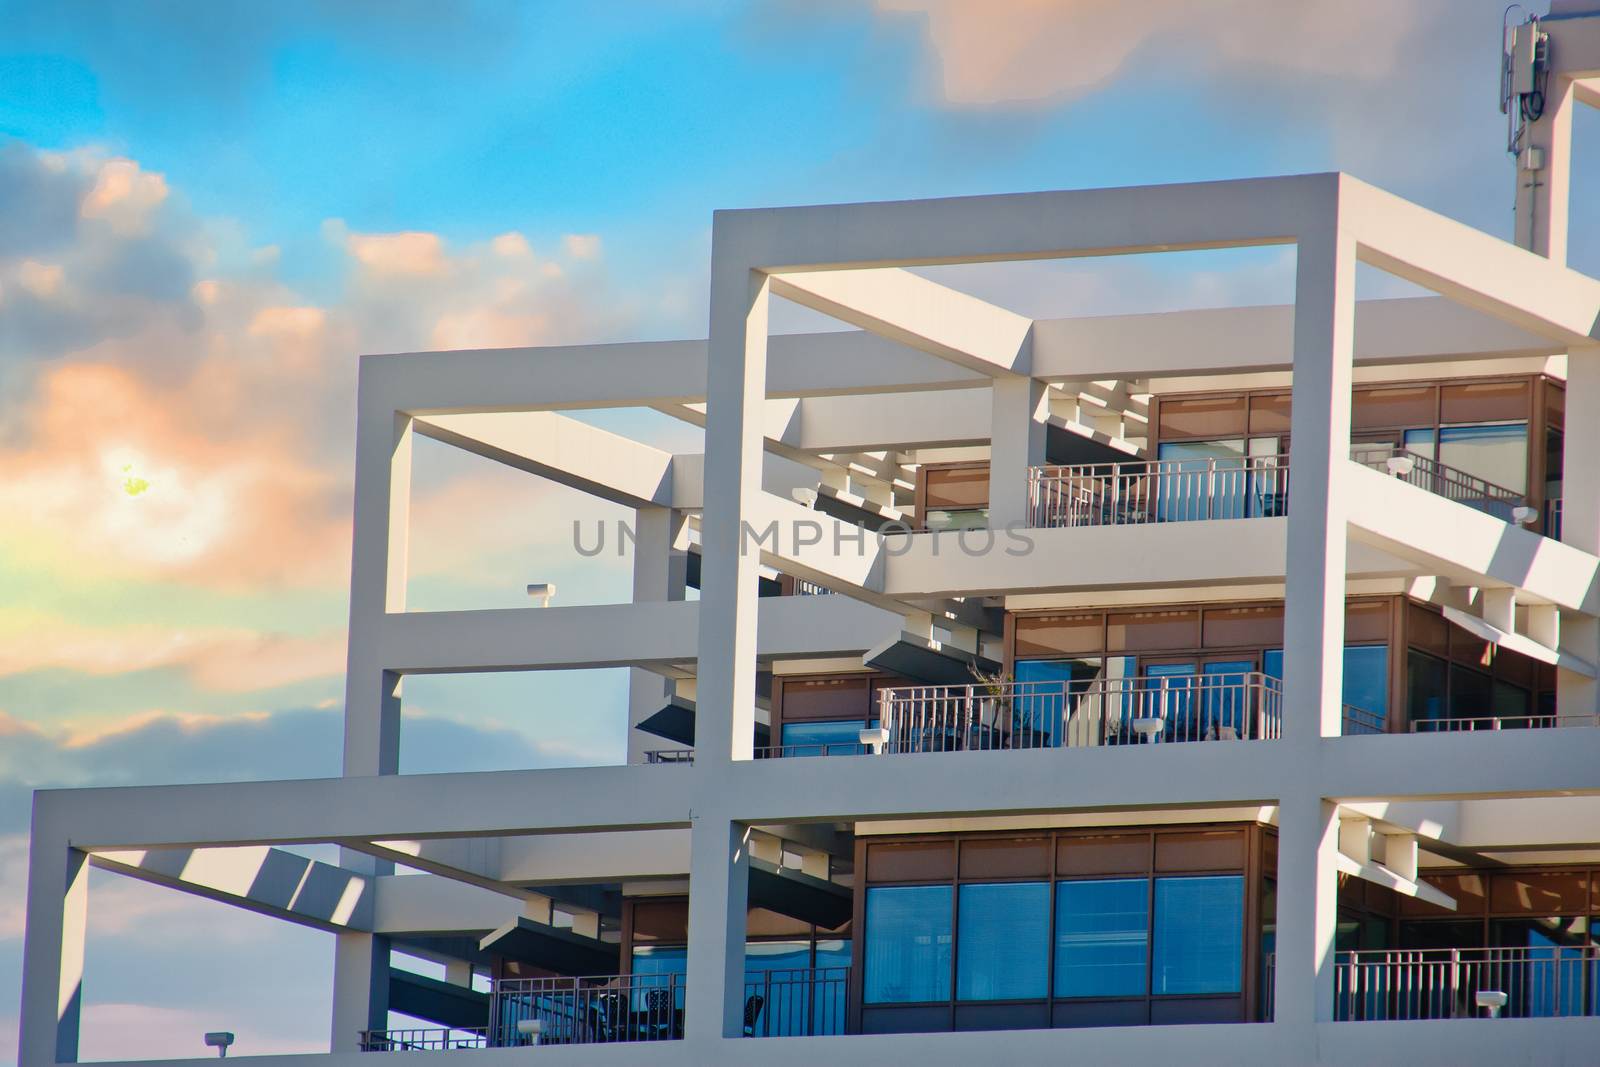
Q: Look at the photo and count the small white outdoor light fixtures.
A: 9